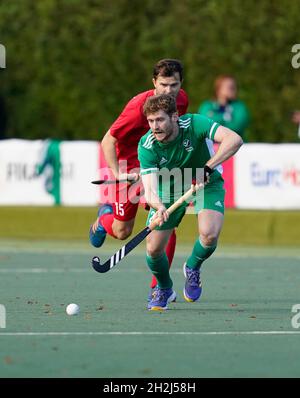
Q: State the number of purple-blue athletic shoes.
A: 2